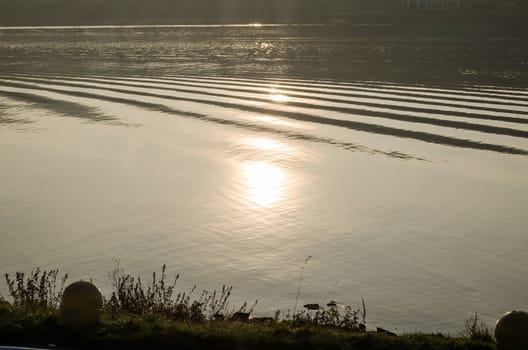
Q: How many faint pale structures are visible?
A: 1